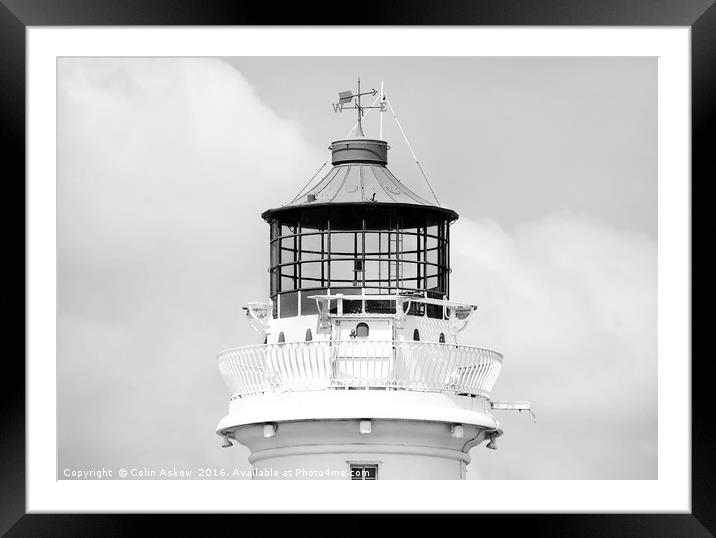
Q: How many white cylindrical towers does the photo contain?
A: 1